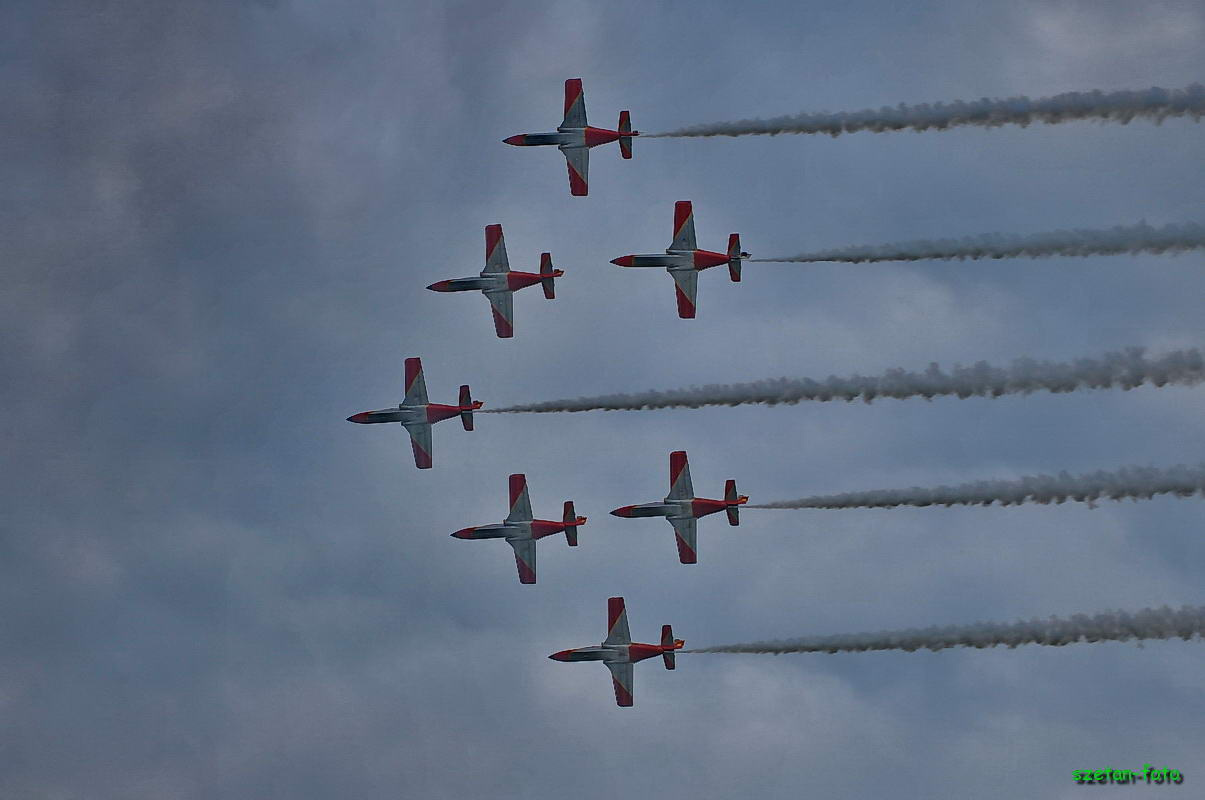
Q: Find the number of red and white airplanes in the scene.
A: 7